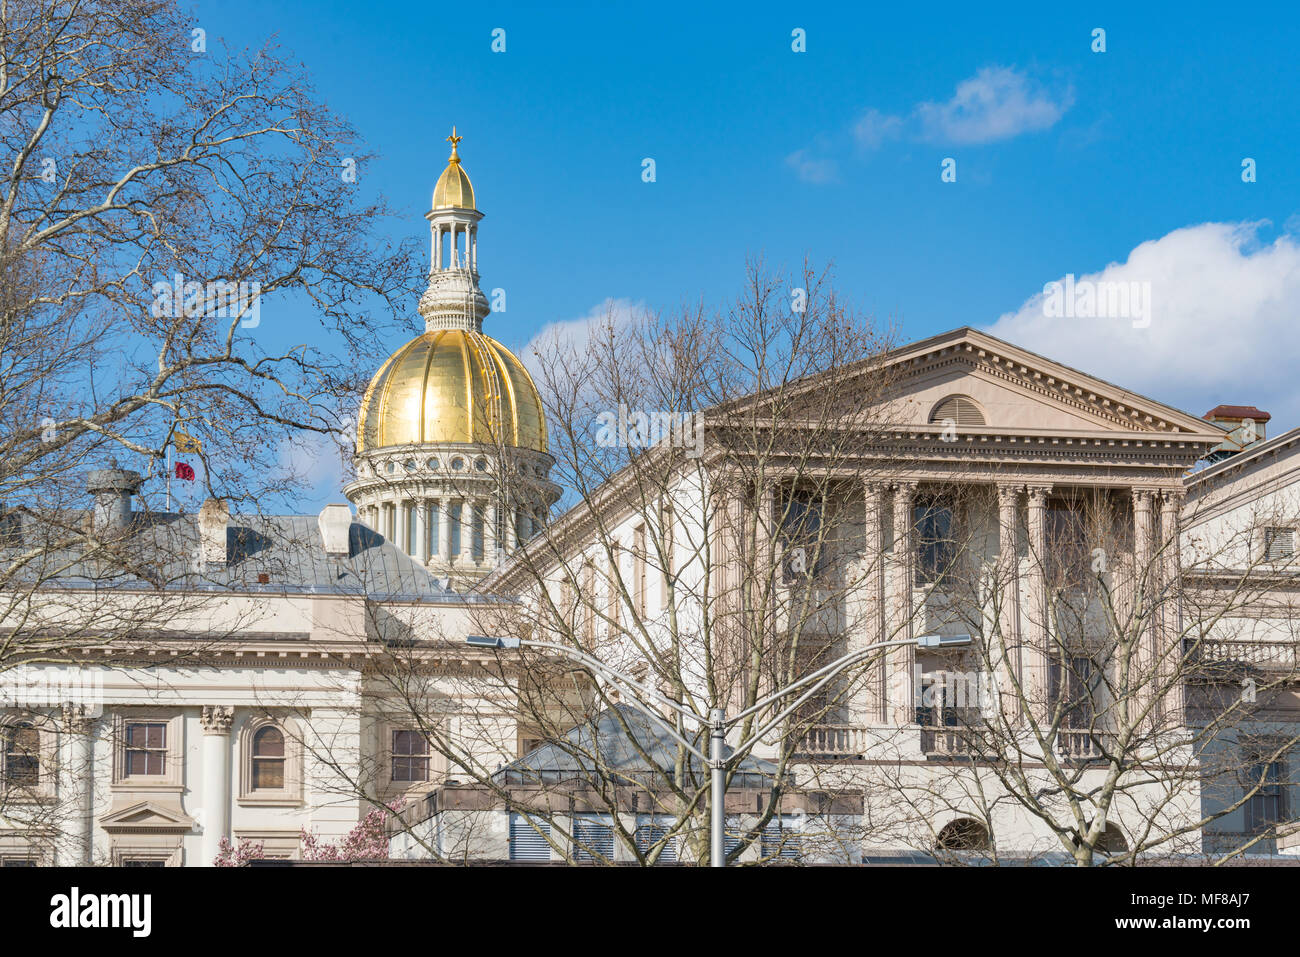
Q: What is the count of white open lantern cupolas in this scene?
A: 1